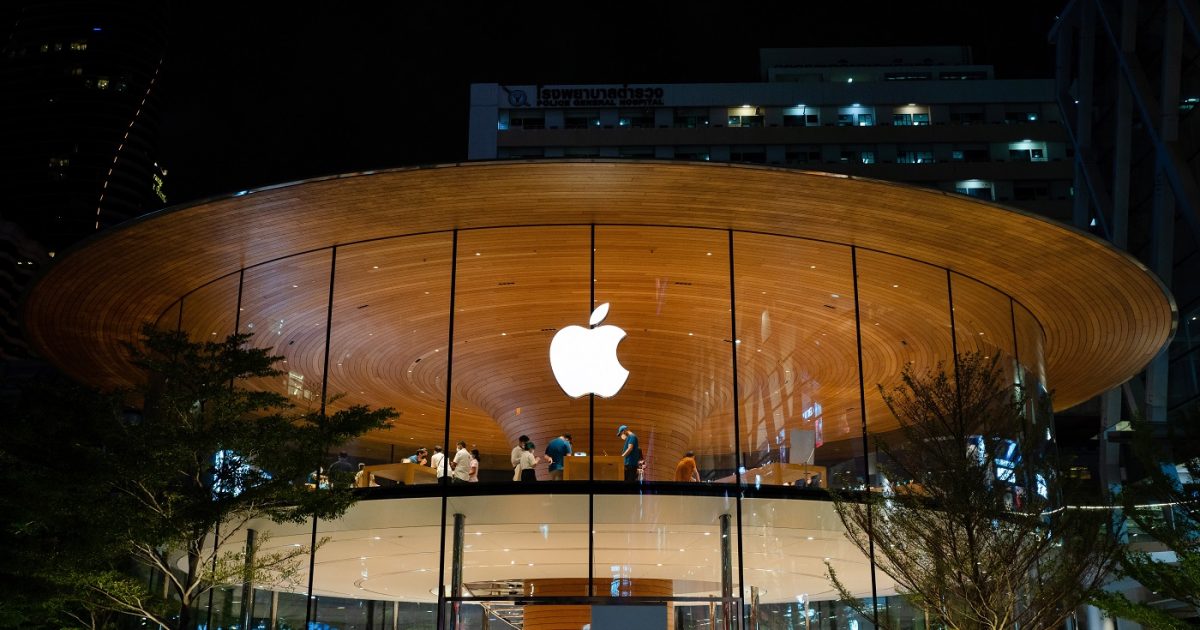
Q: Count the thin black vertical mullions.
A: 9